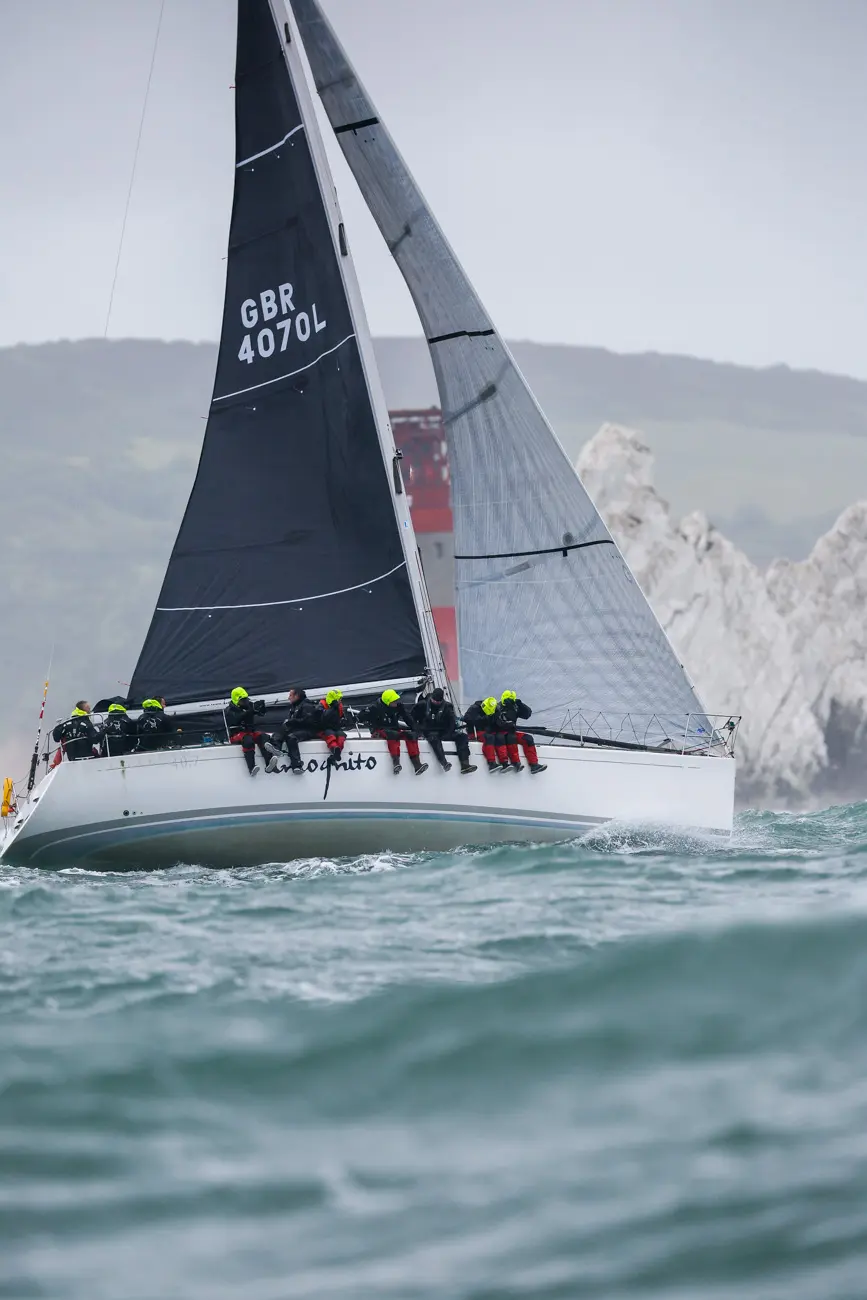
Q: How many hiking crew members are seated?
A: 7